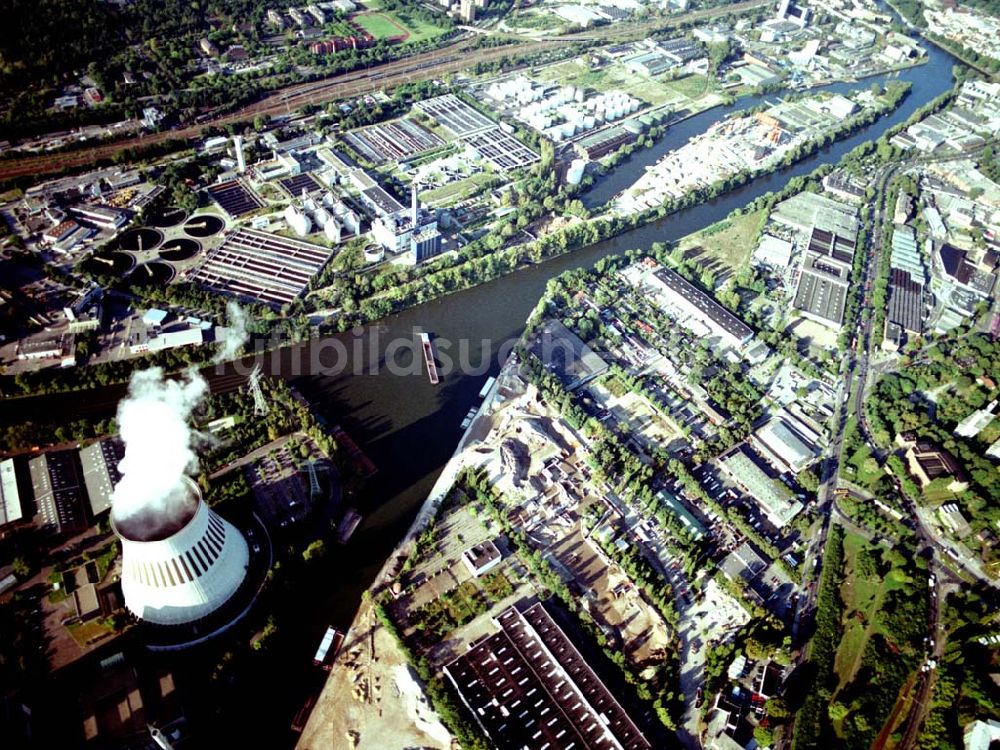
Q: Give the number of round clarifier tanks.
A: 6